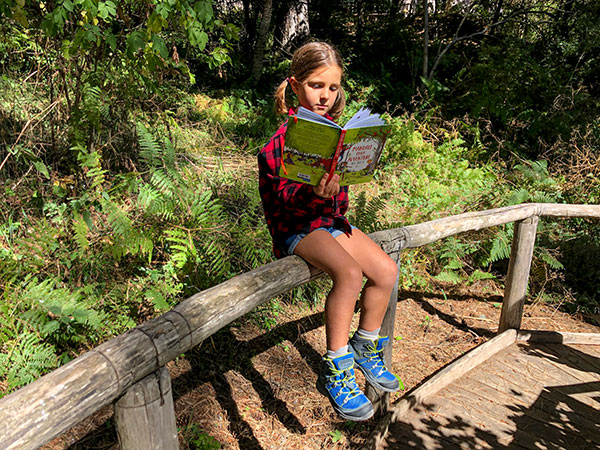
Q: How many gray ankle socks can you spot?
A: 2